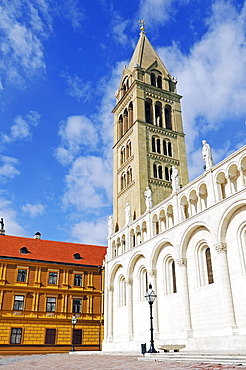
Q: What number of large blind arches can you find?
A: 5